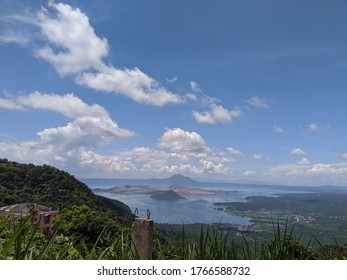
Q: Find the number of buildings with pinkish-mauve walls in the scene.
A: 1